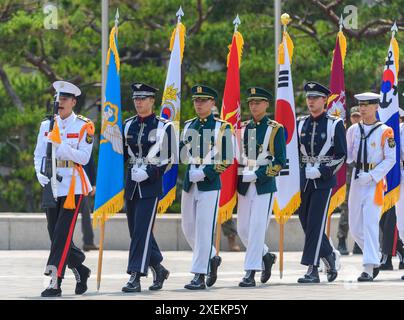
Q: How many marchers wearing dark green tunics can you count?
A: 2